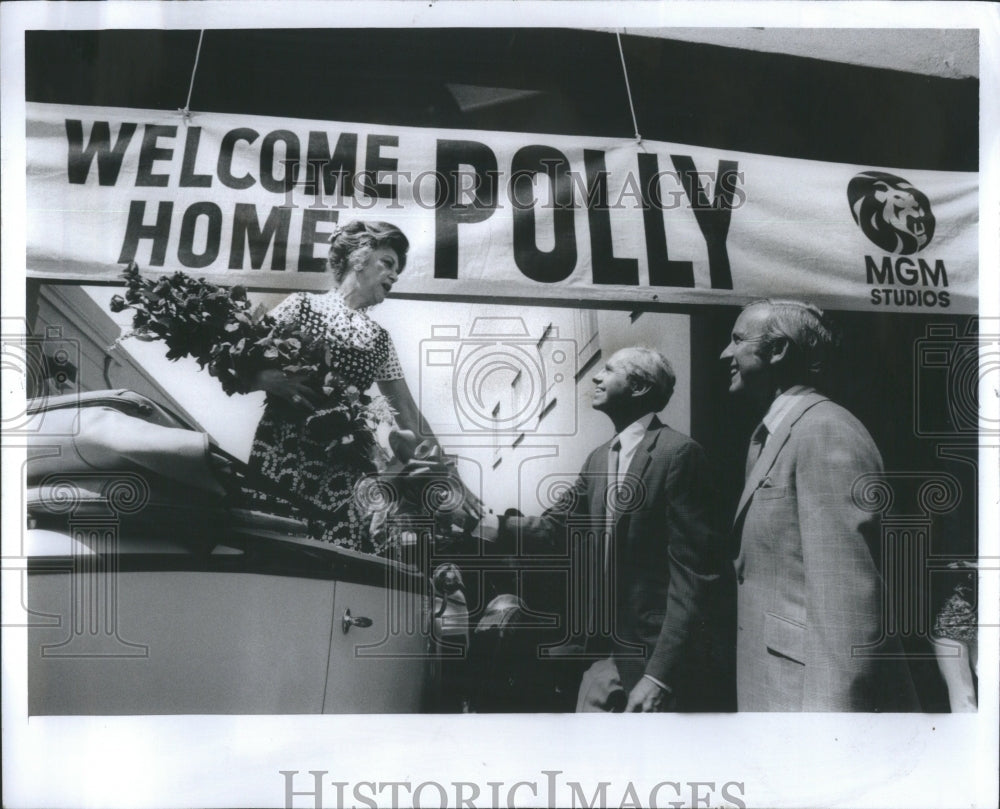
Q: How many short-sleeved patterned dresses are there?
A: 1